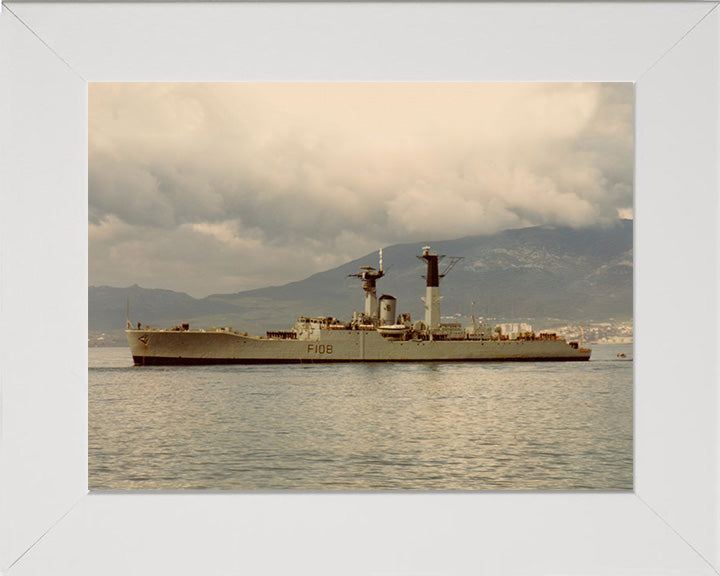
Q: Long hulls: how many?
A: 1